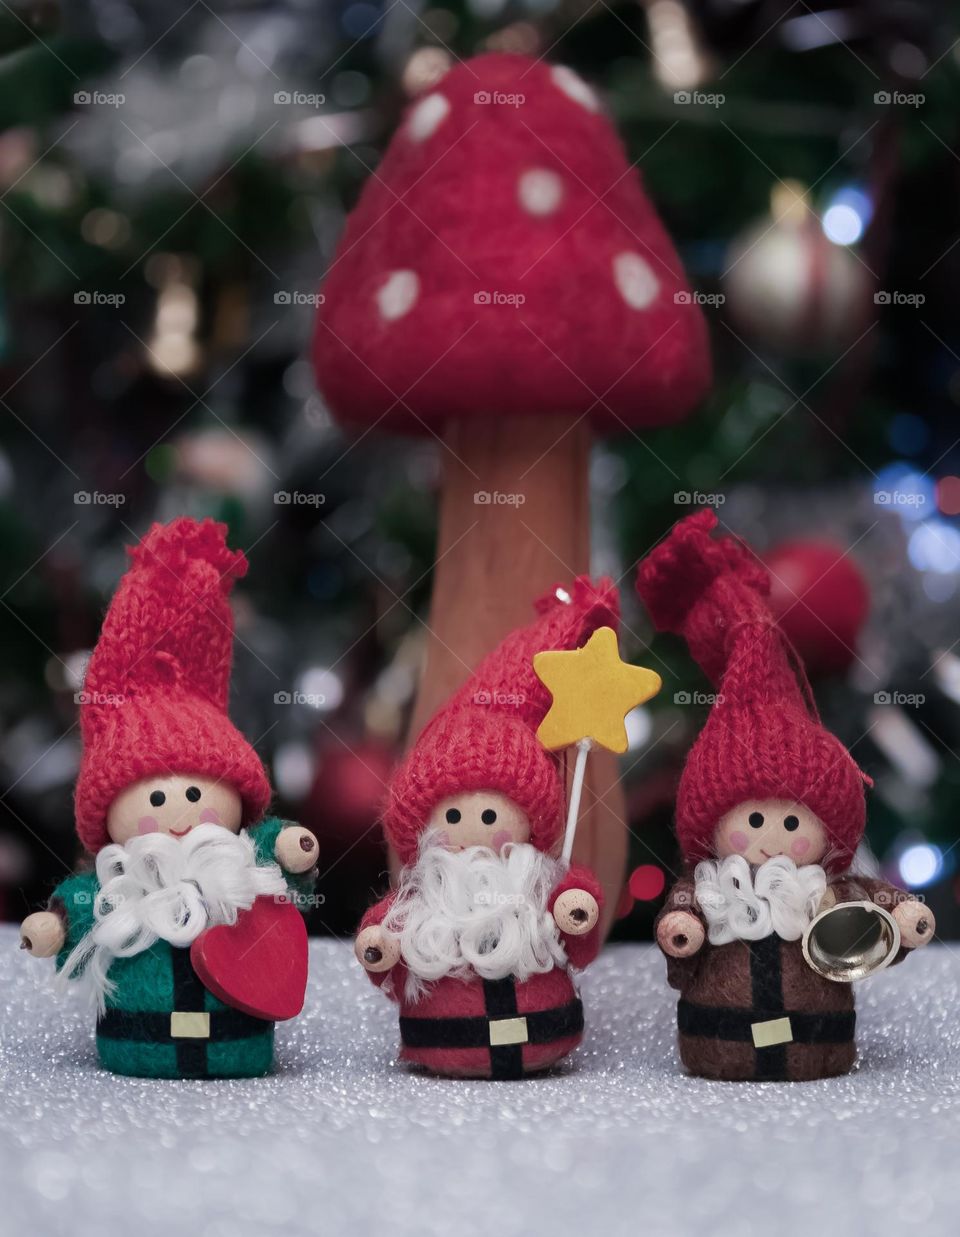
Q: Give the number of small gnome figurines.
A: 3